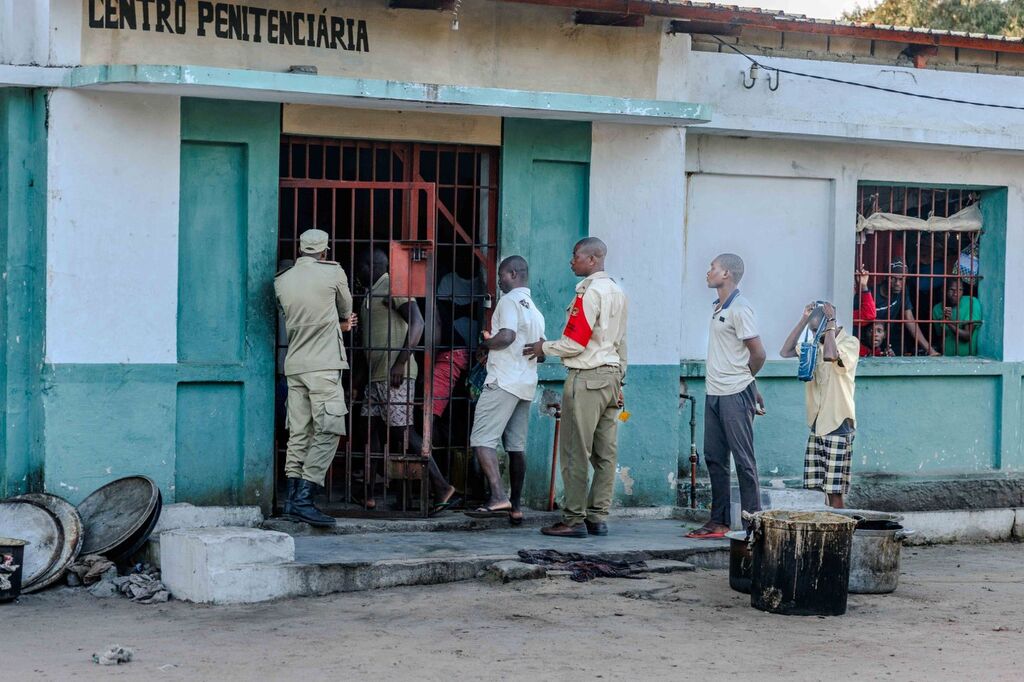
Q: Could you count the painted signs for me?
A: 1